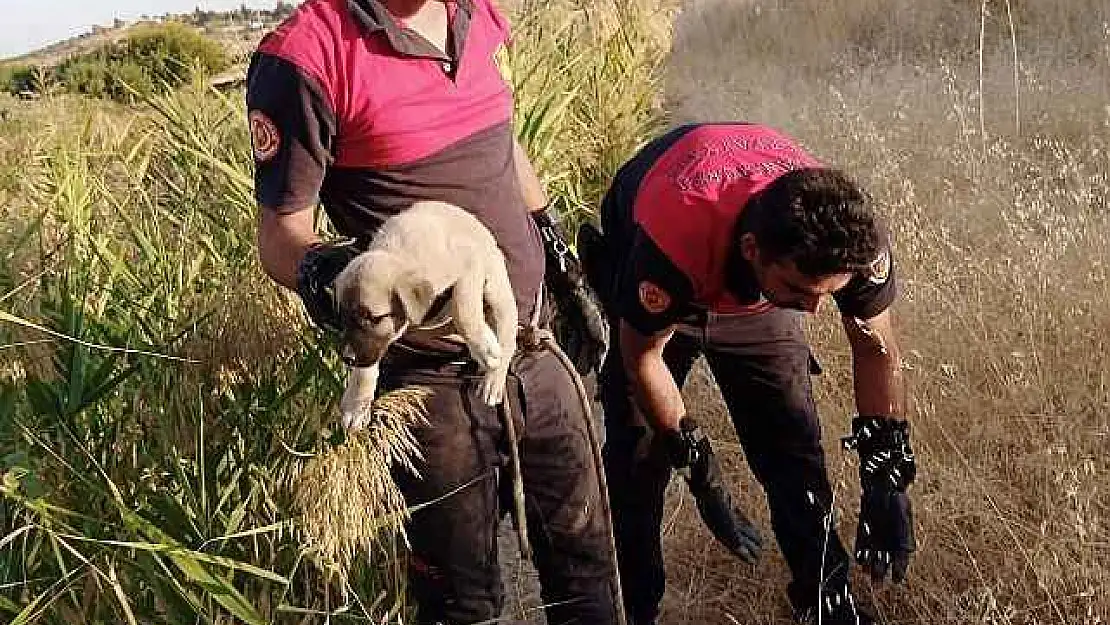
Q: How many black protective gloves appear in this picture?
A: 4